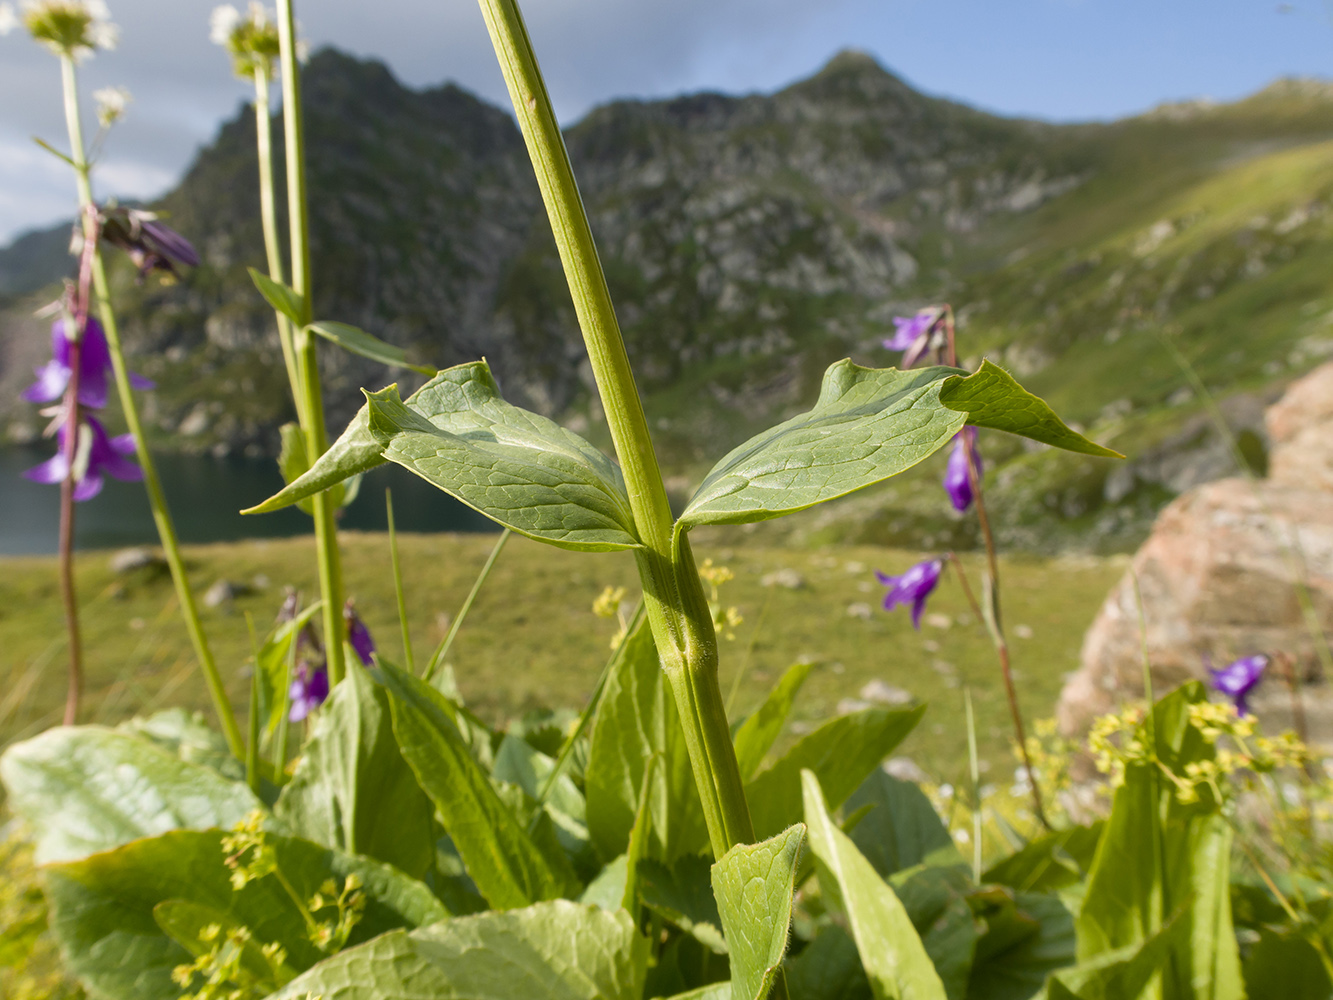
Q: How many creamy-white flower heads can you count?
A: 3